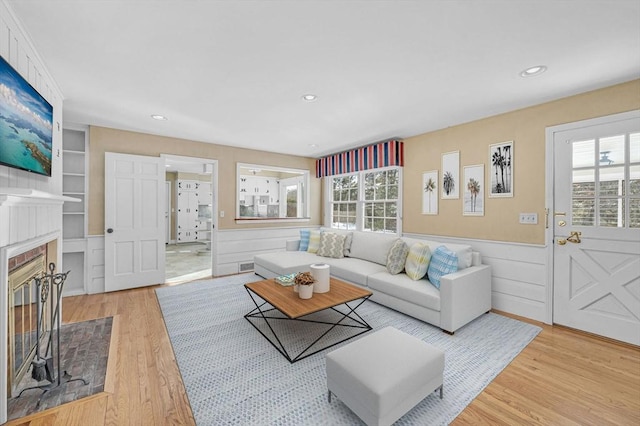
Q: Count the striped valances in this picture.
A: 1